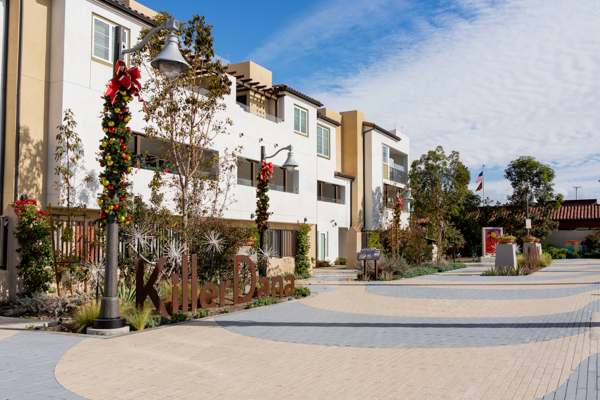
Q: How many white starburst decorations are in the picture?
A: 5